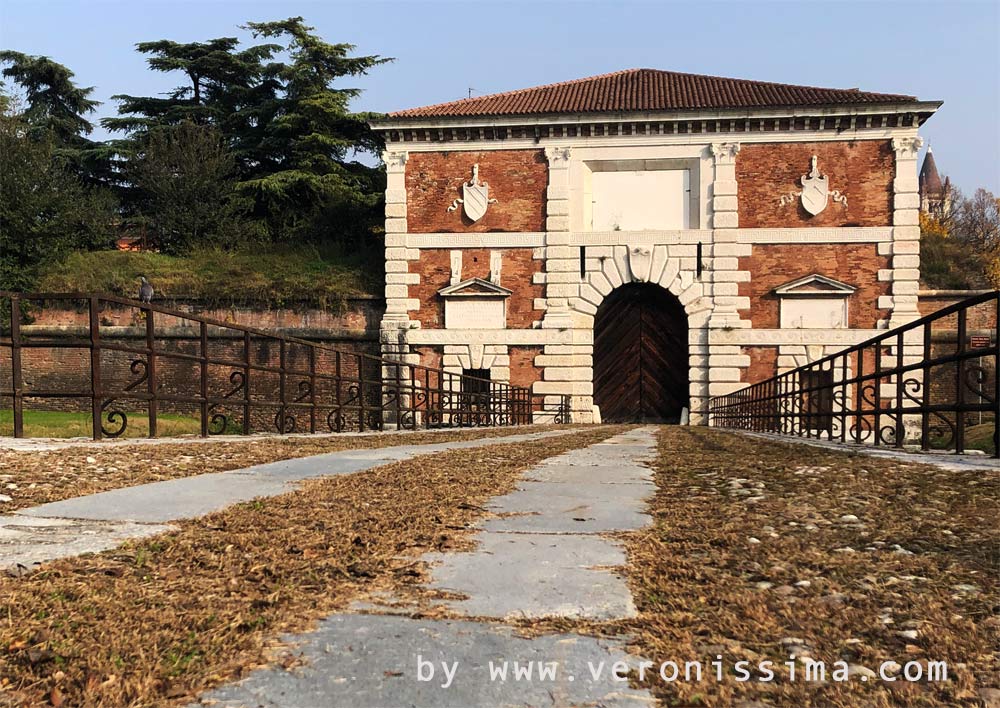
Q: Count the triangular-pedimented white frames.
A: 2